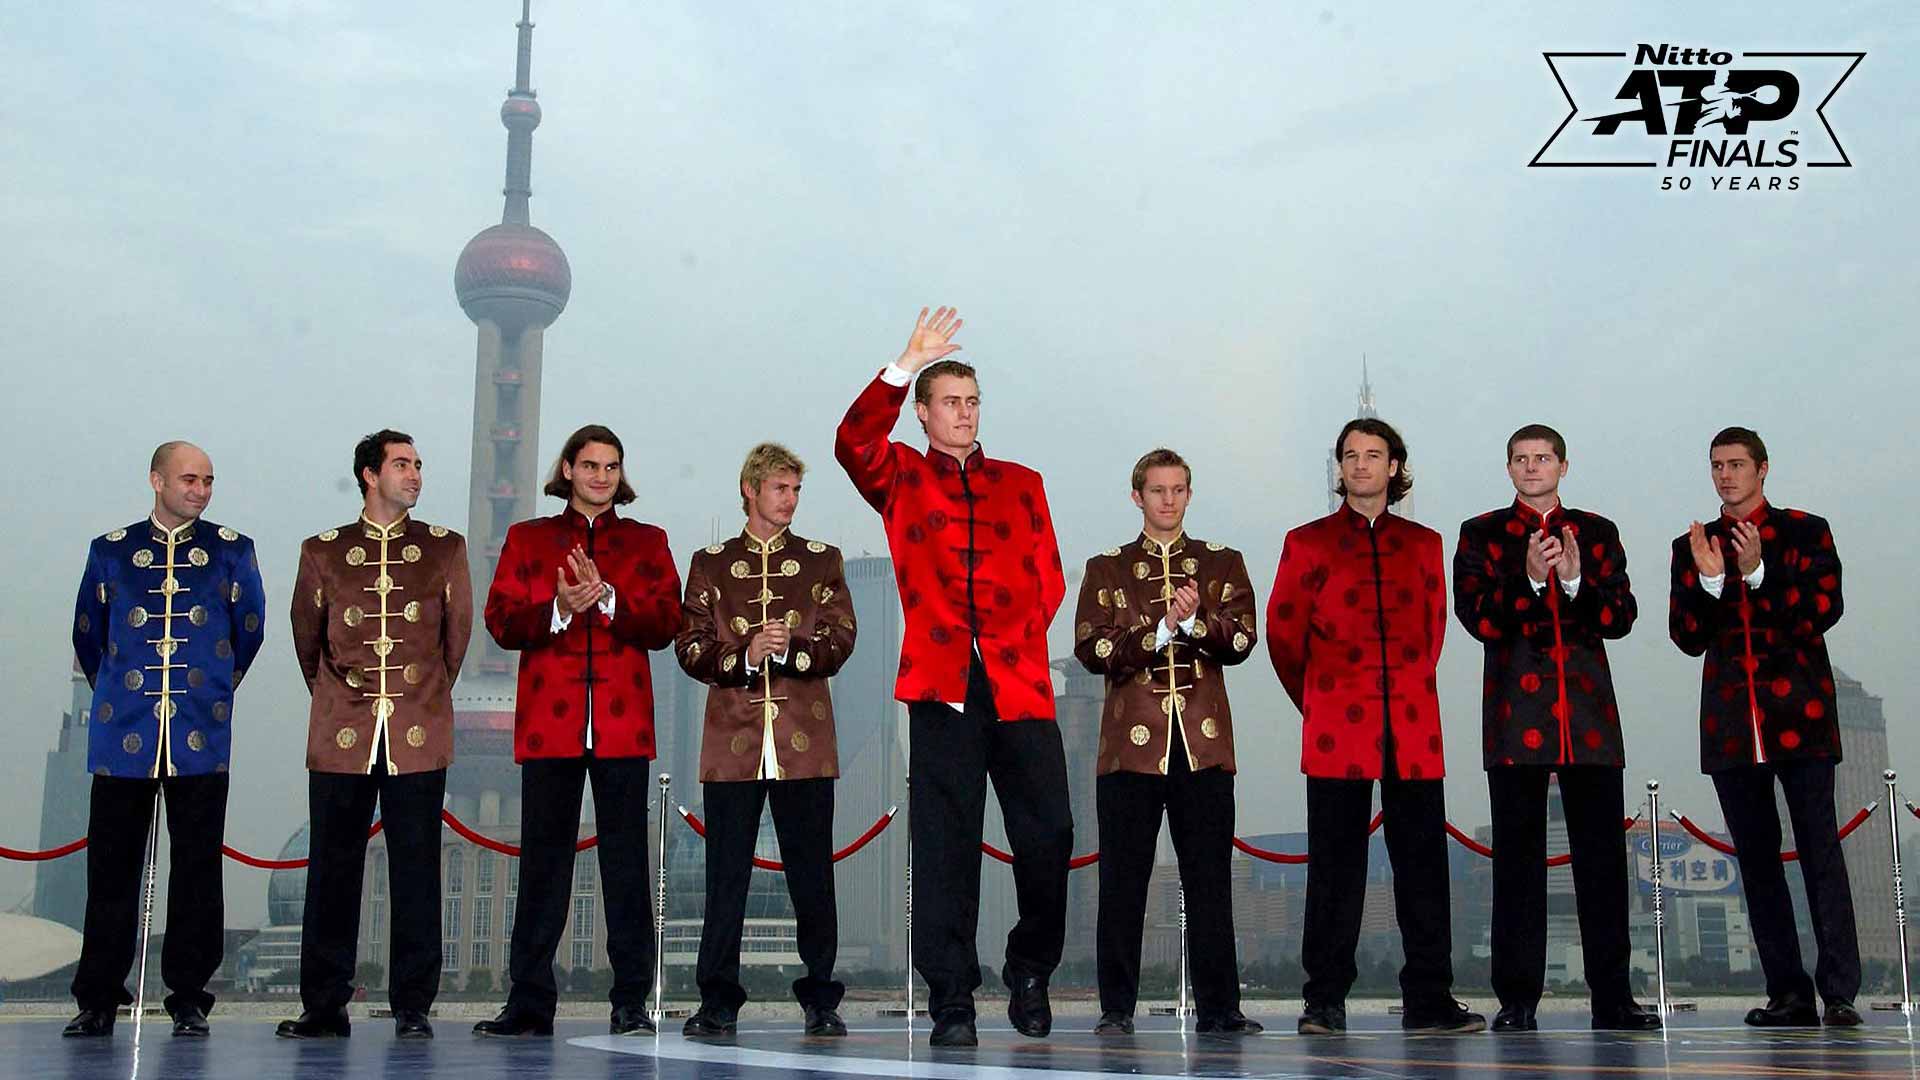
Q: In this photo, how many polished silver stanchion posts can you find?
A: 6